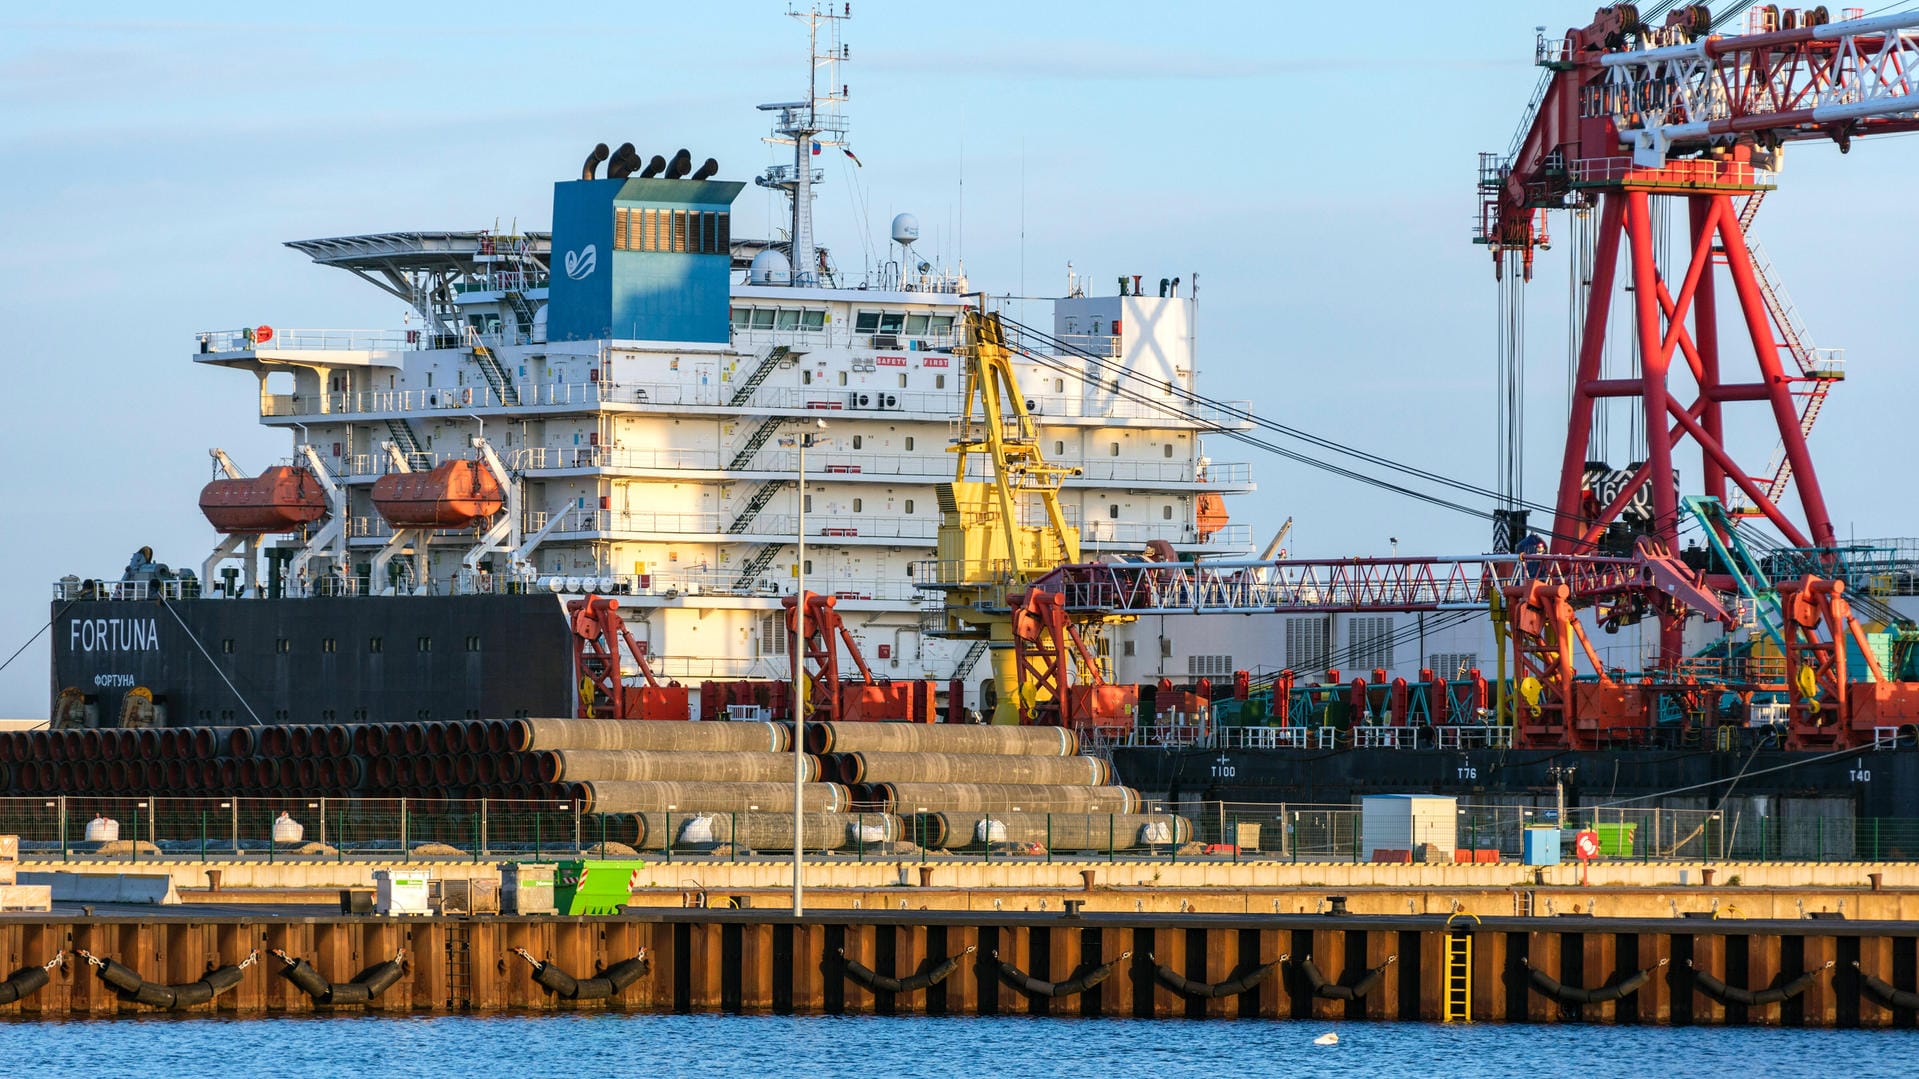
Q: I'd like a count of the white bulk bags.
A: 6